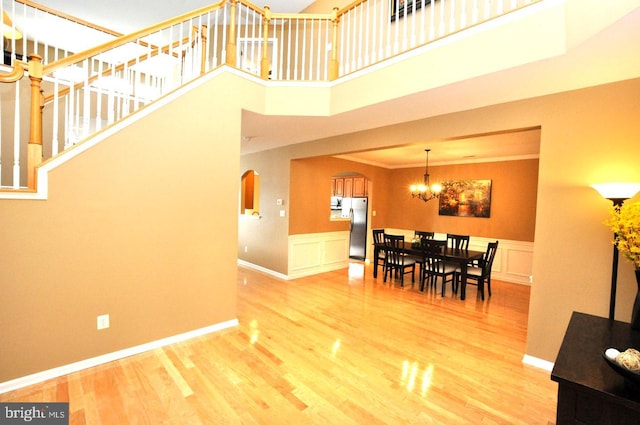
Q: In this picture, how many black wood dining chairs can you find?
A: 6